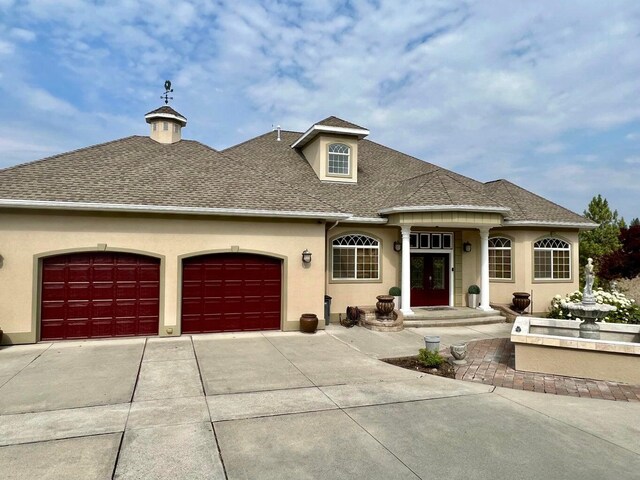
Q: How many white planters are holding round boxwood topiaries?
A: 2